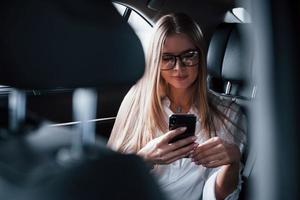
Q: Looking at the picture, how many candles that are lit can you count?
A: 0